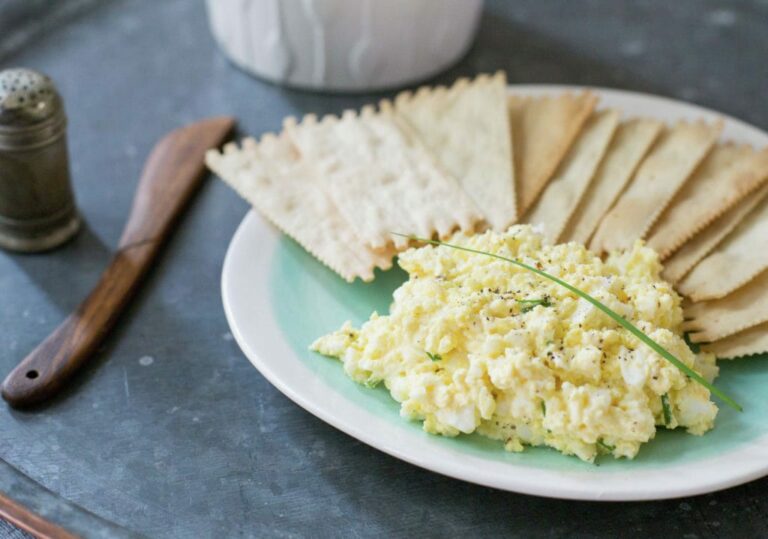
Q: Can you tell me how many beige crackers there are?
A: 12